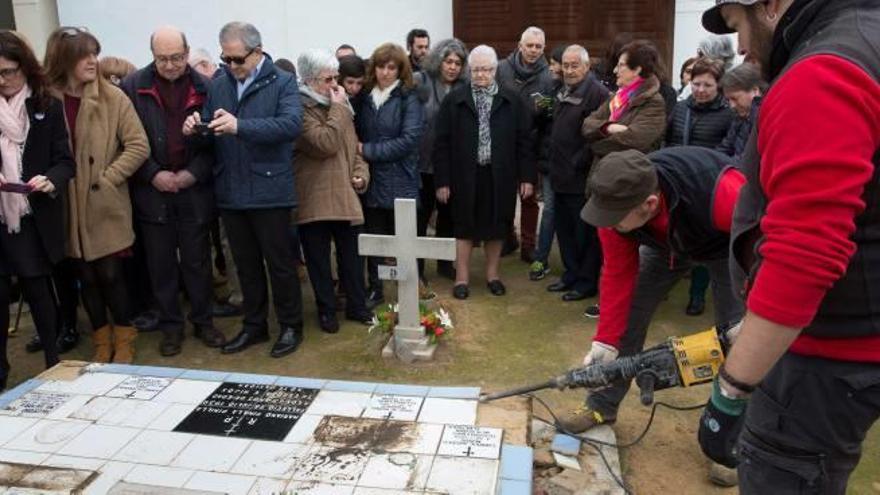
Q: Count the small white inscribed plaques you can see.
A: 4